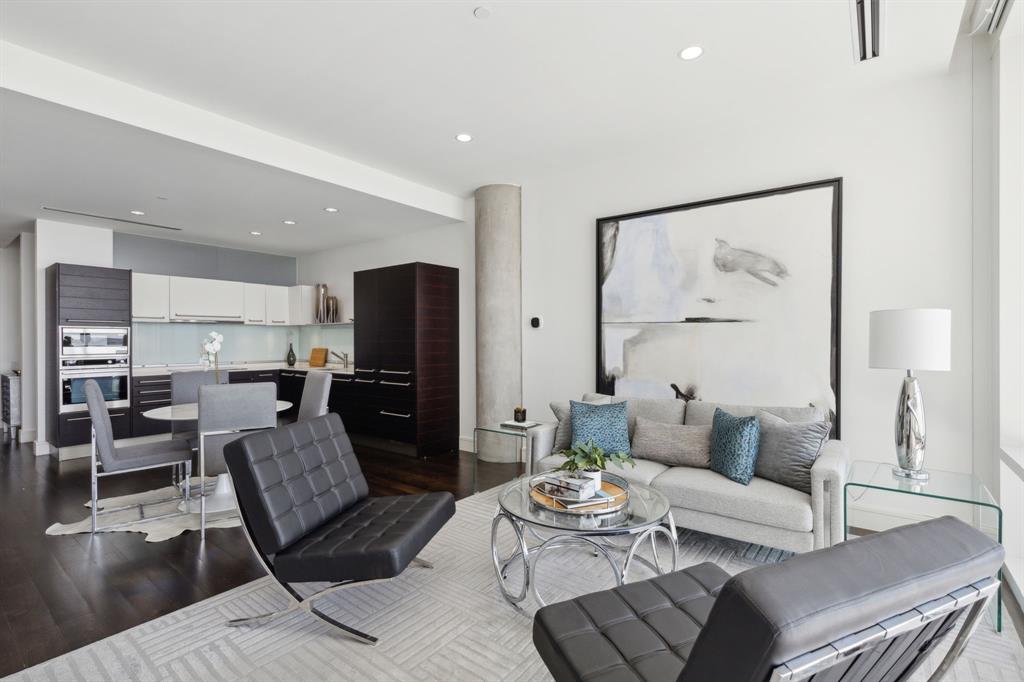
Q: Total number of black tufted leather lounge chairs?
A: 2